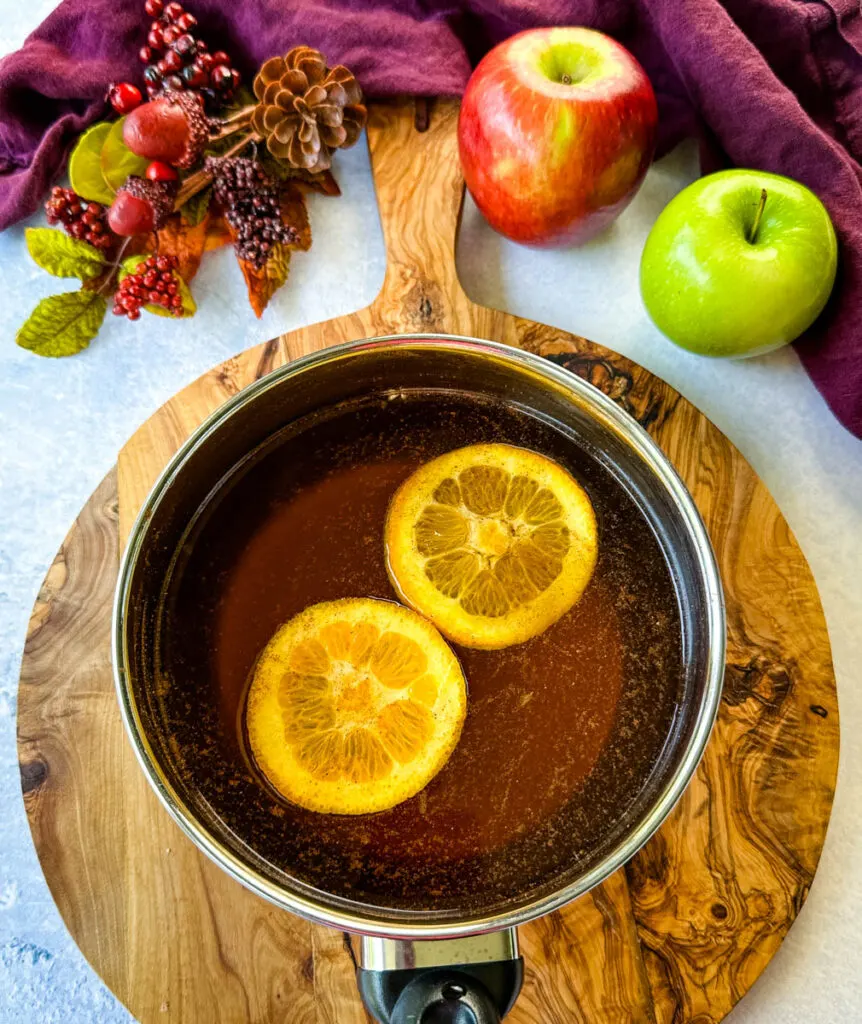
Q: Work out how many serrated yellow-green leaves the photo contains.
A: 2